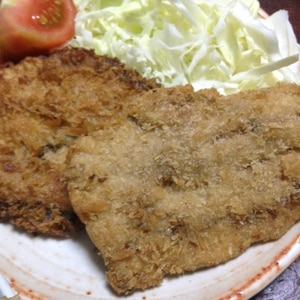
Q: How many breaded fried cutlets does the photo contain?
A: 2